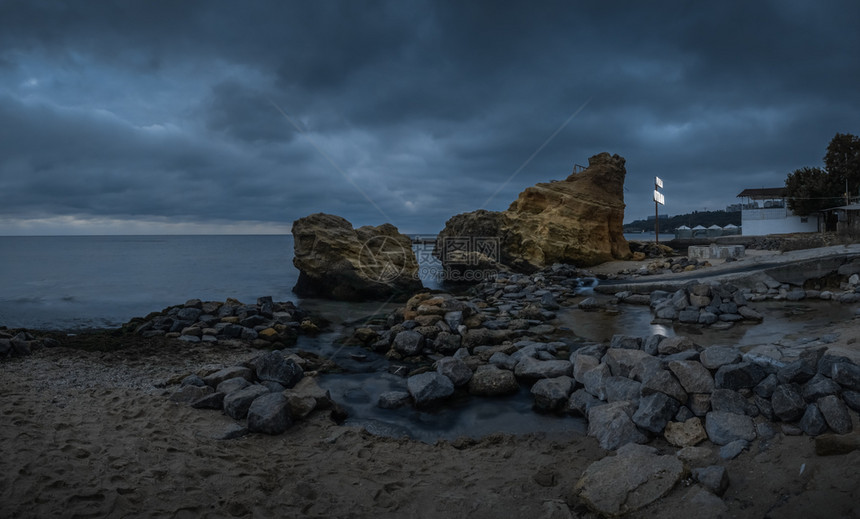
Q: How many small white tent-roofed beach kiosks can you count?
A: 4